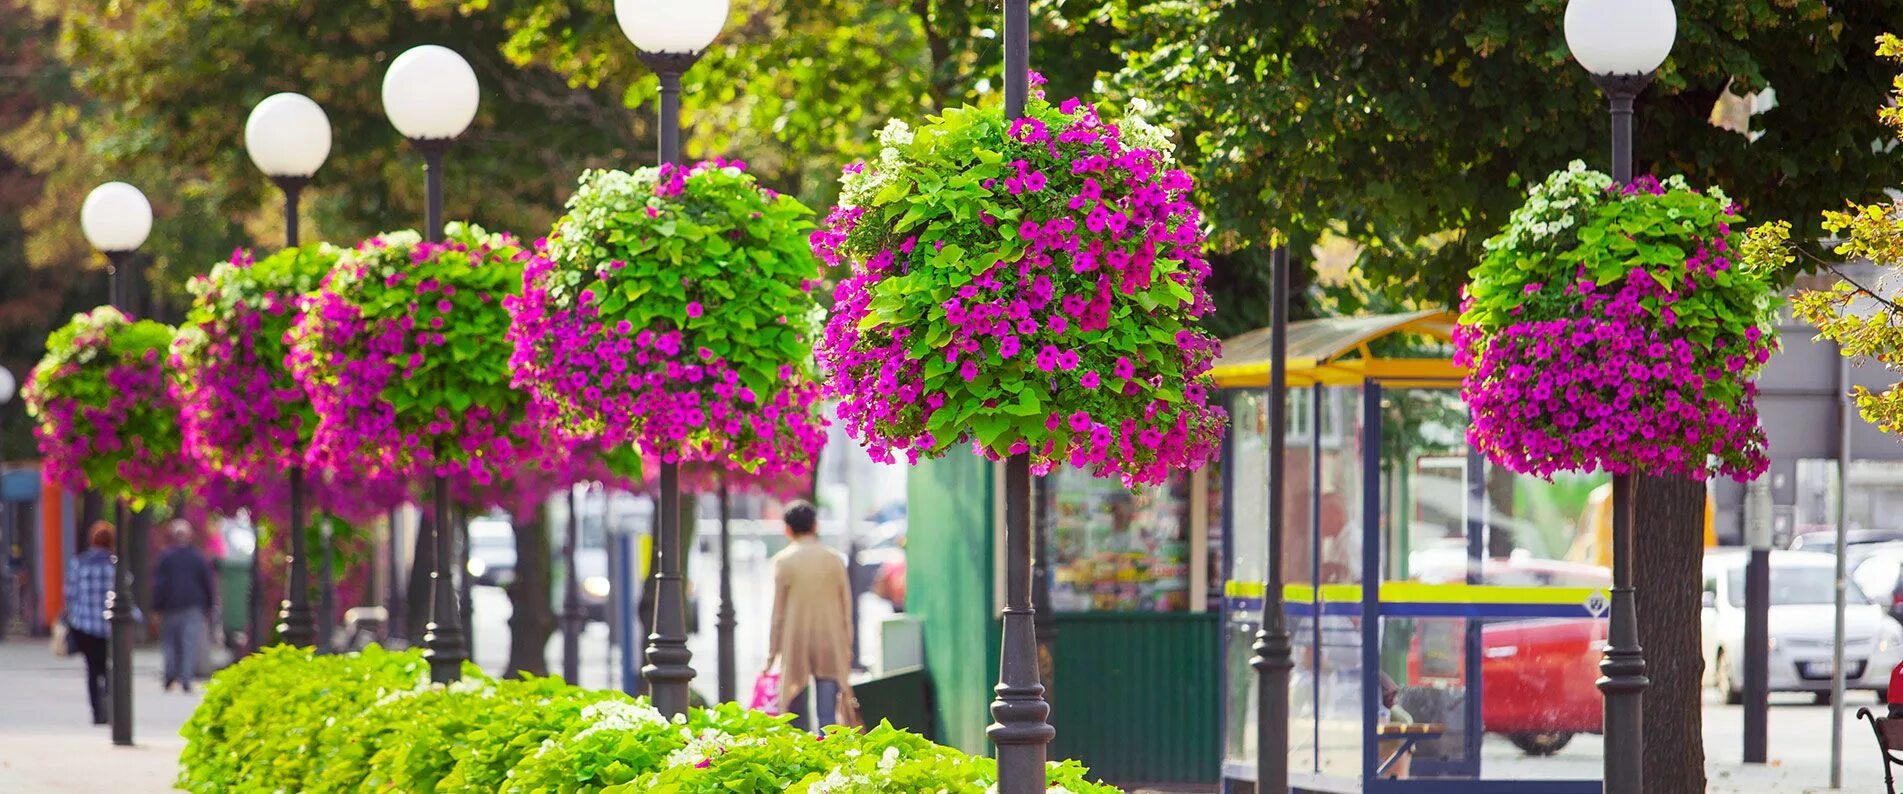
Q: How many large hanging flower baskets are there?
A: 6